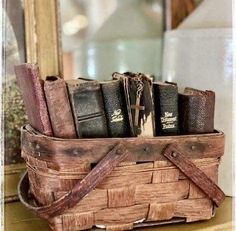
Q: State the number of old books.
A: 7